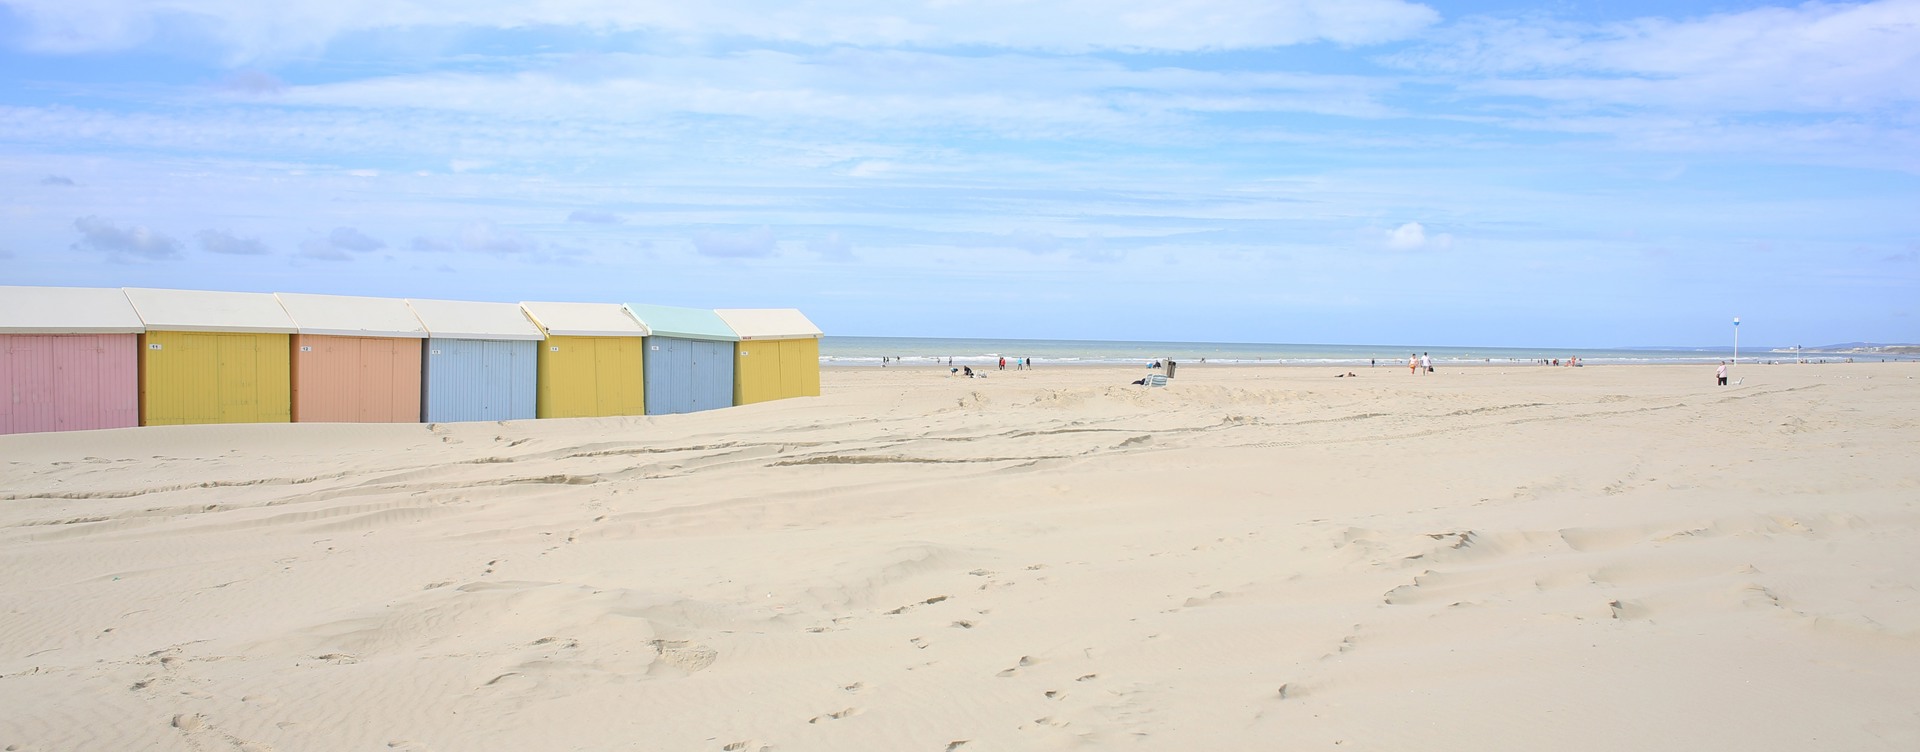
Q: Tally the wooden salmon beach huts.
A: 1